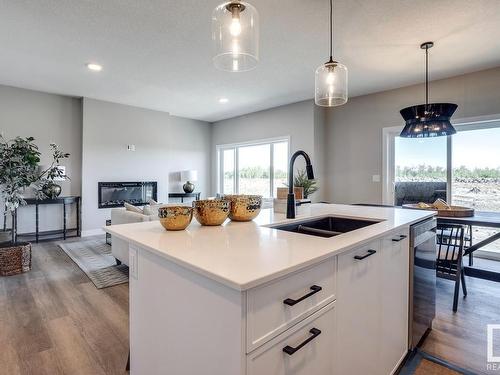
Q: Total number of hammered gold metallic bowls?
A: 3